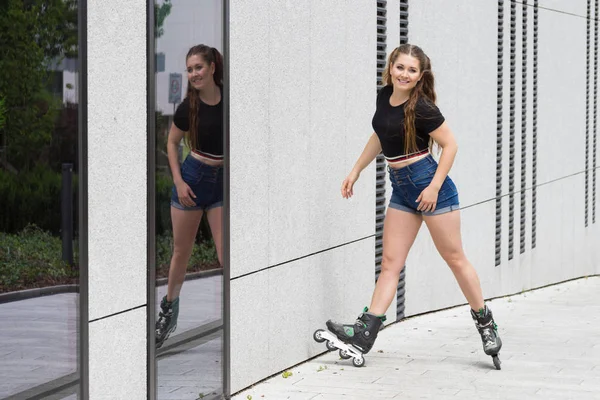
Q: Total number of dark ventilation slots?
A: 8